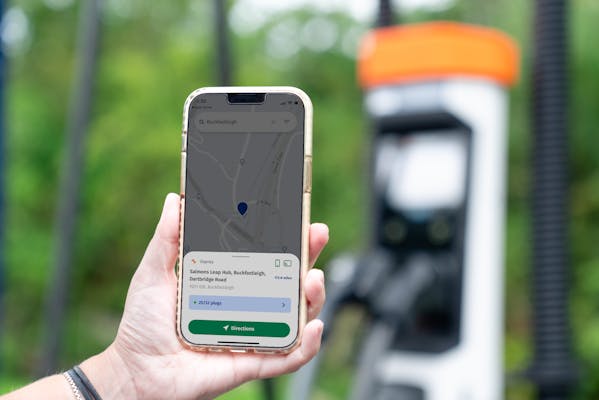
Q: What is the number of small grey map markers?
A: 3